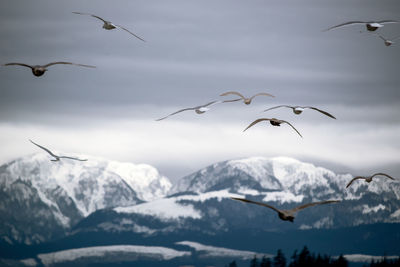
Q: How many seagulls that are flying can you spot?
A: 11